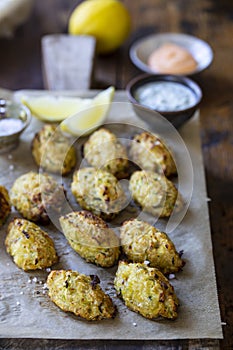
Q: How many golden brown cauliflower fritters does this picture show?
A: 12